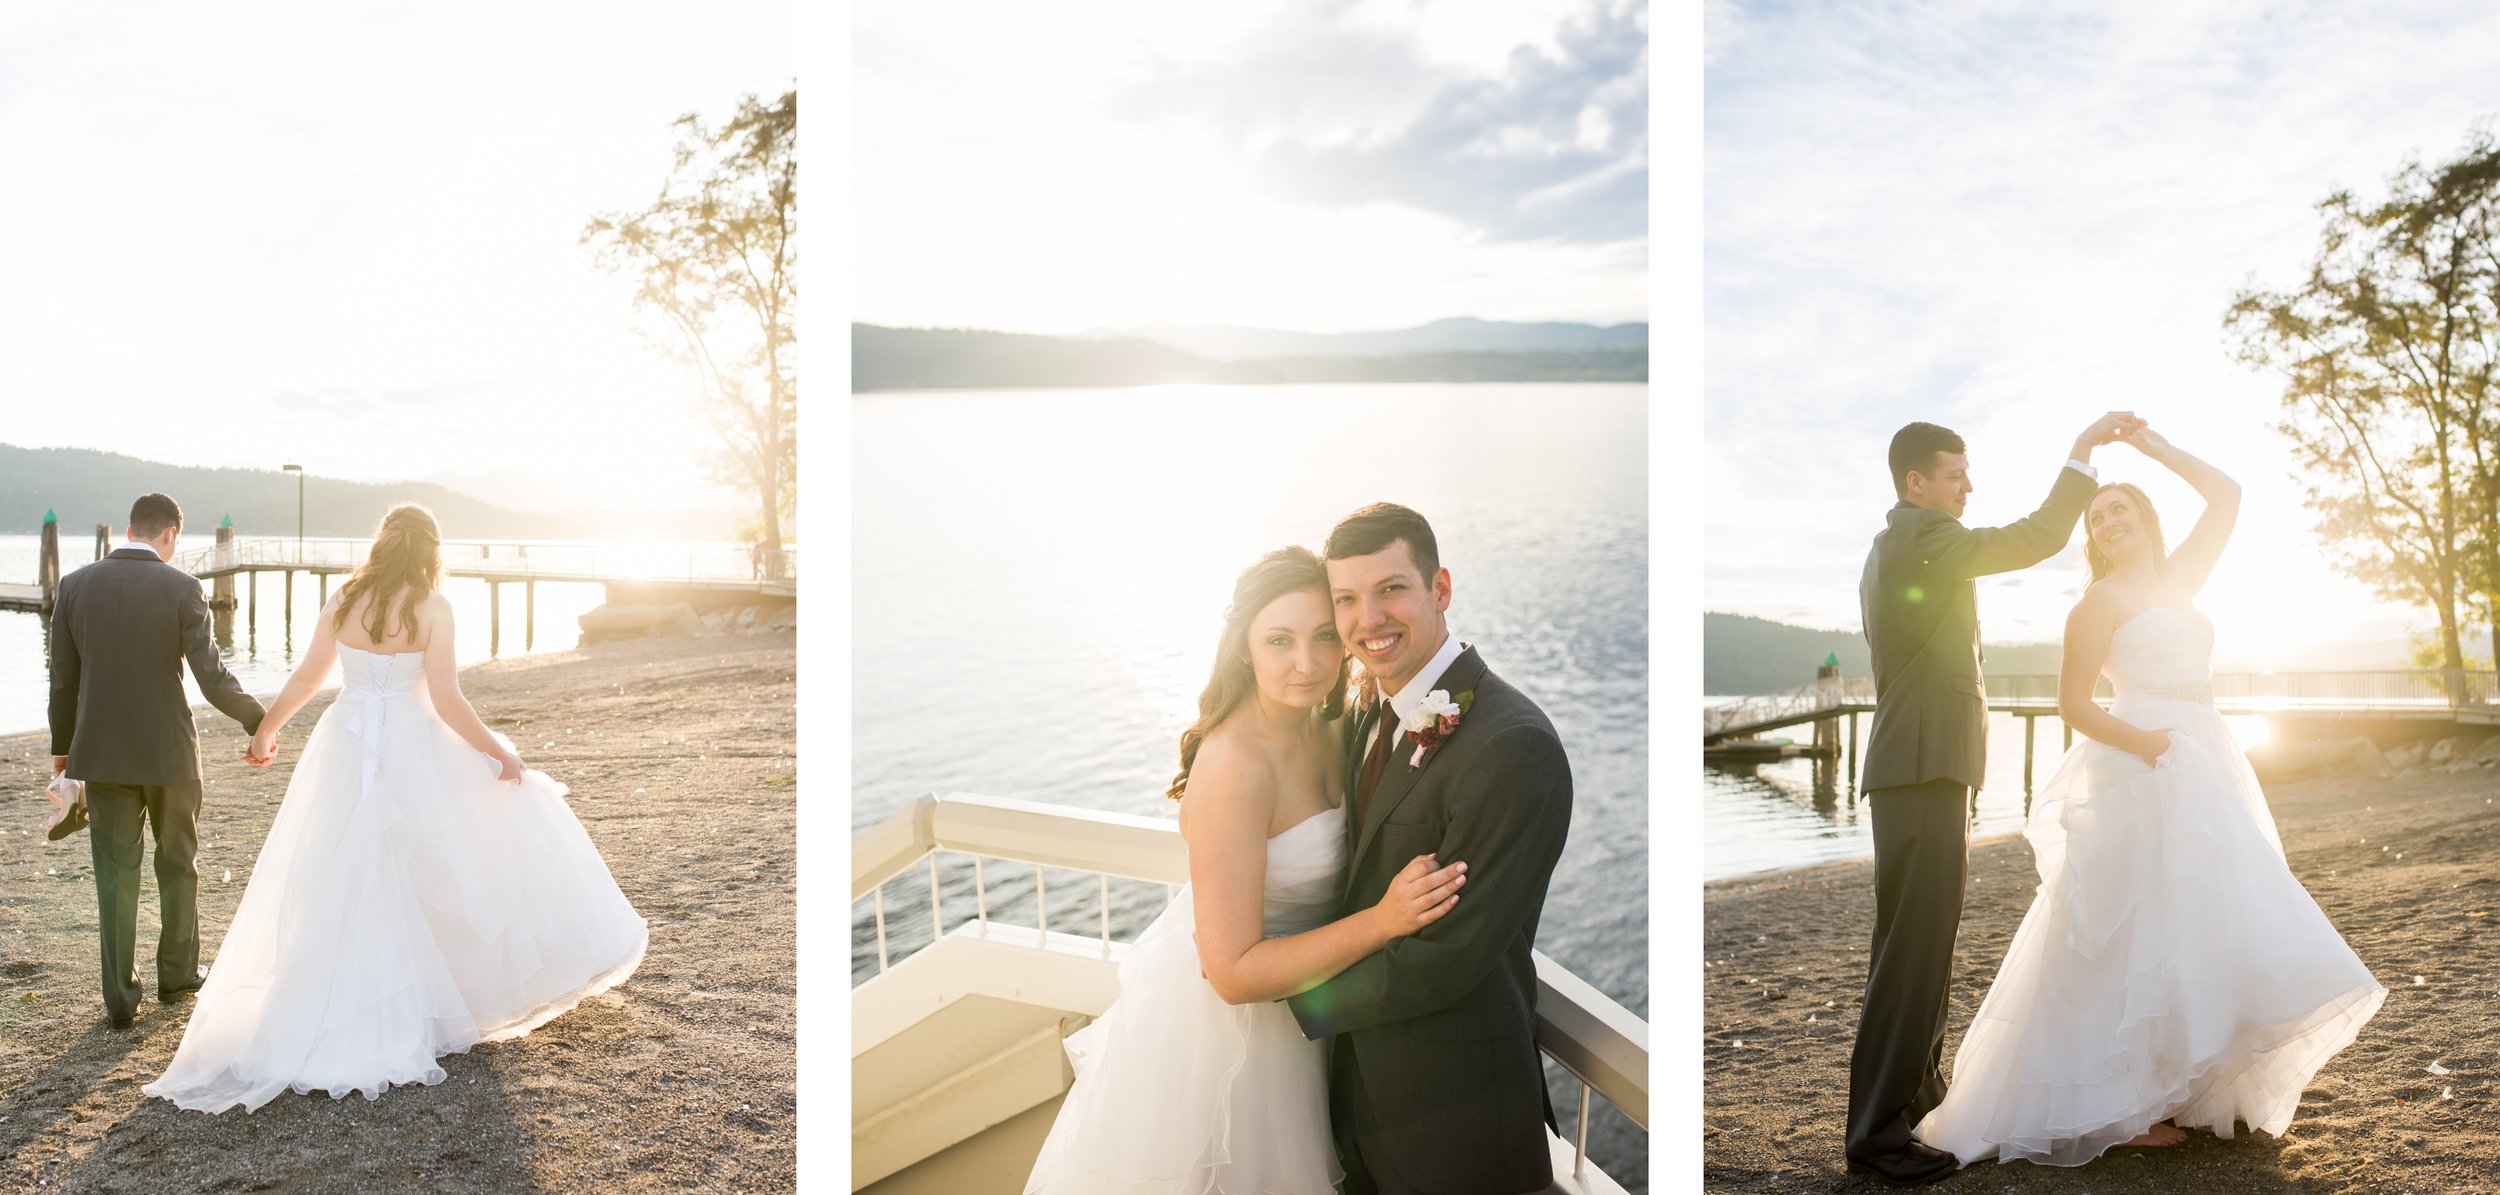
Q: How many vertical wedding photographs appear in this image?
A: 3